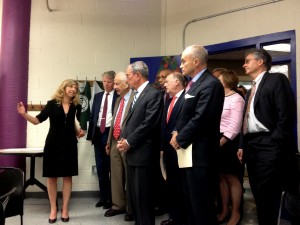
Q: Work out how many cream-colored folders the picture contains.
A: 1